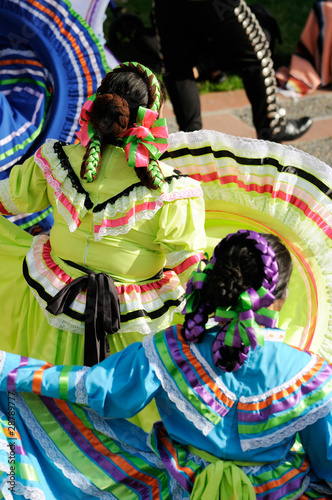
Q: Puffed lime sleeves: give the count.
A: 2